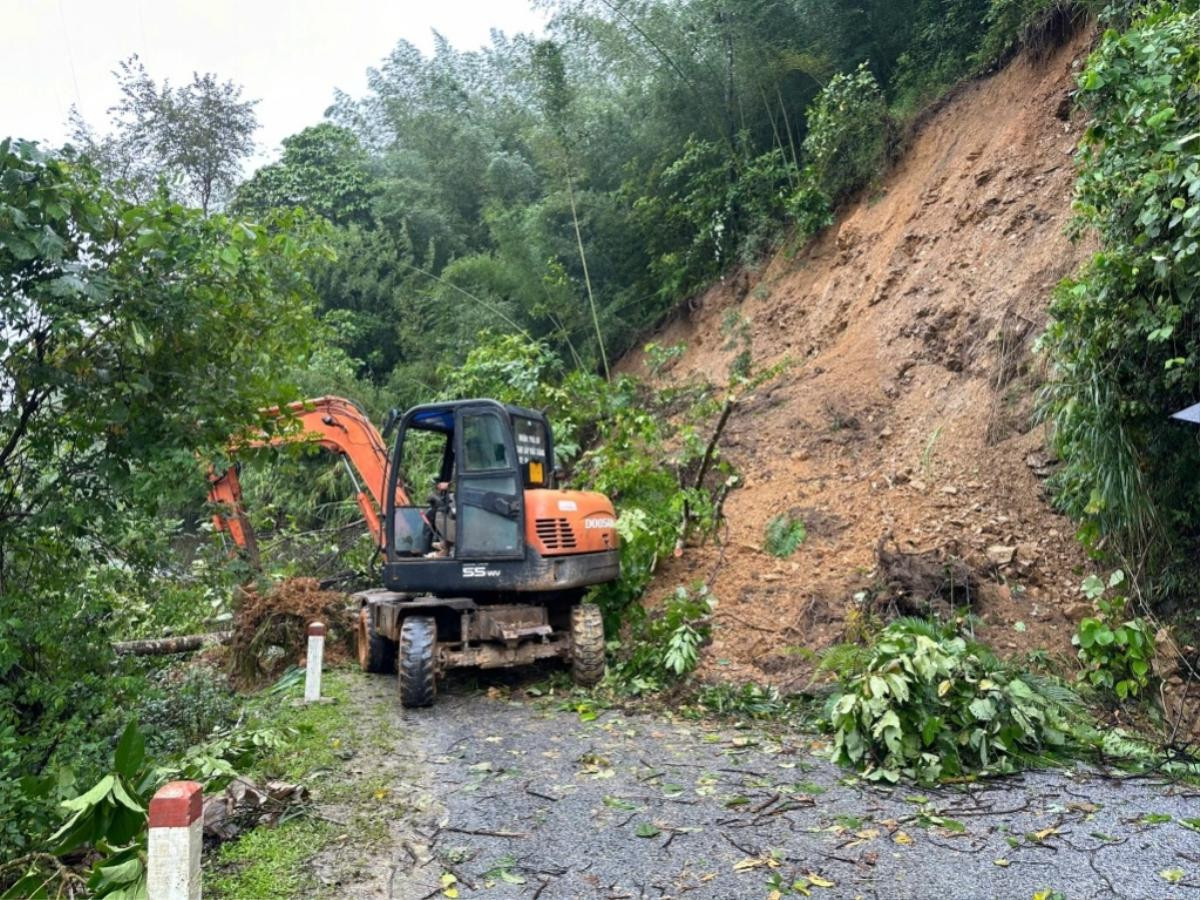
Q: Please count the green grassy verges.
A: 1